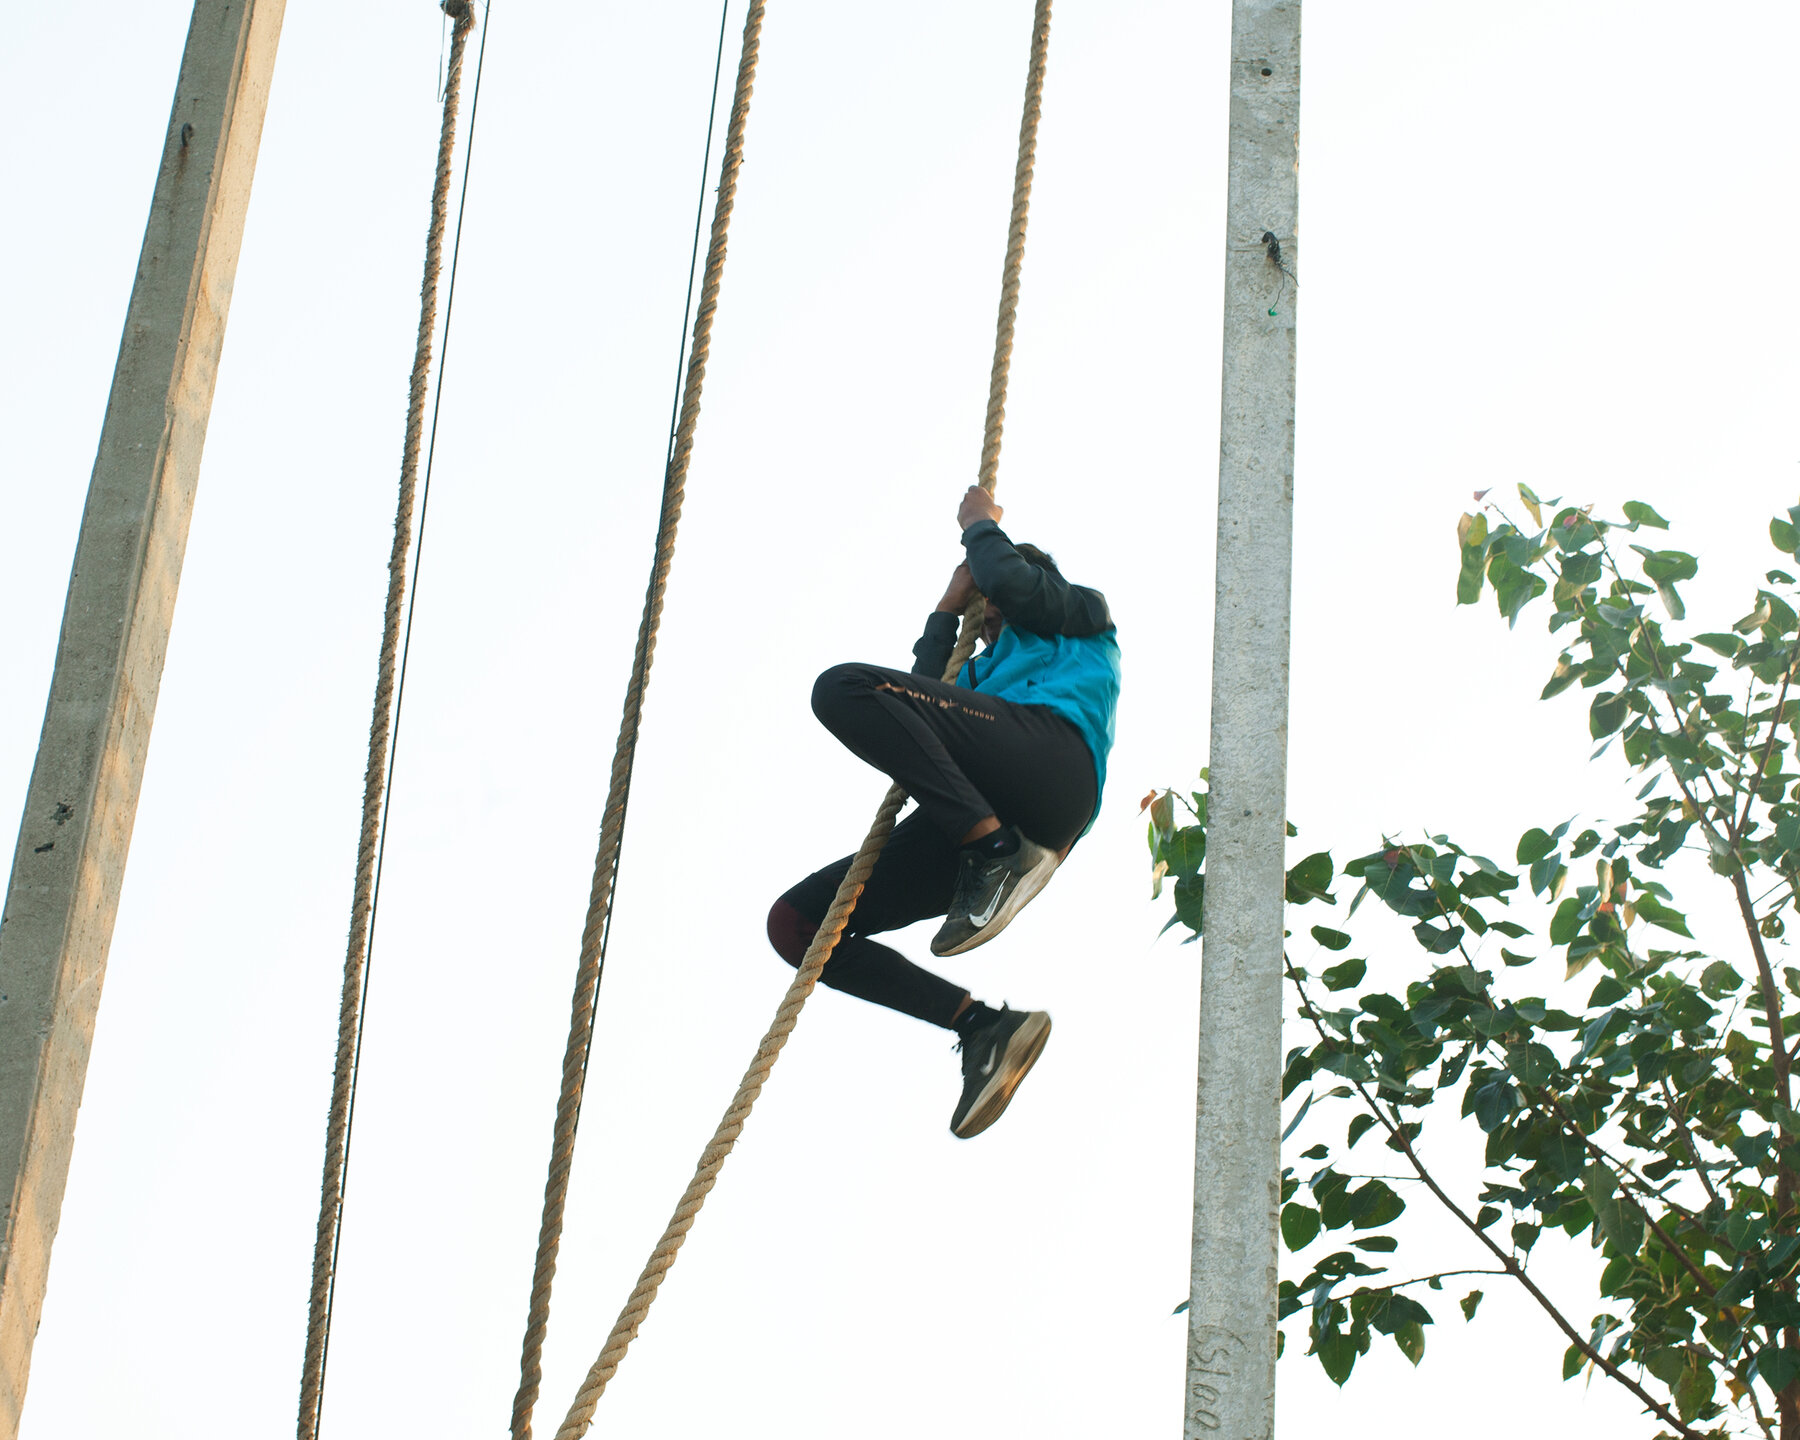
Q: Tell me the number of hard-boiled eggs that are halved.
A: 0